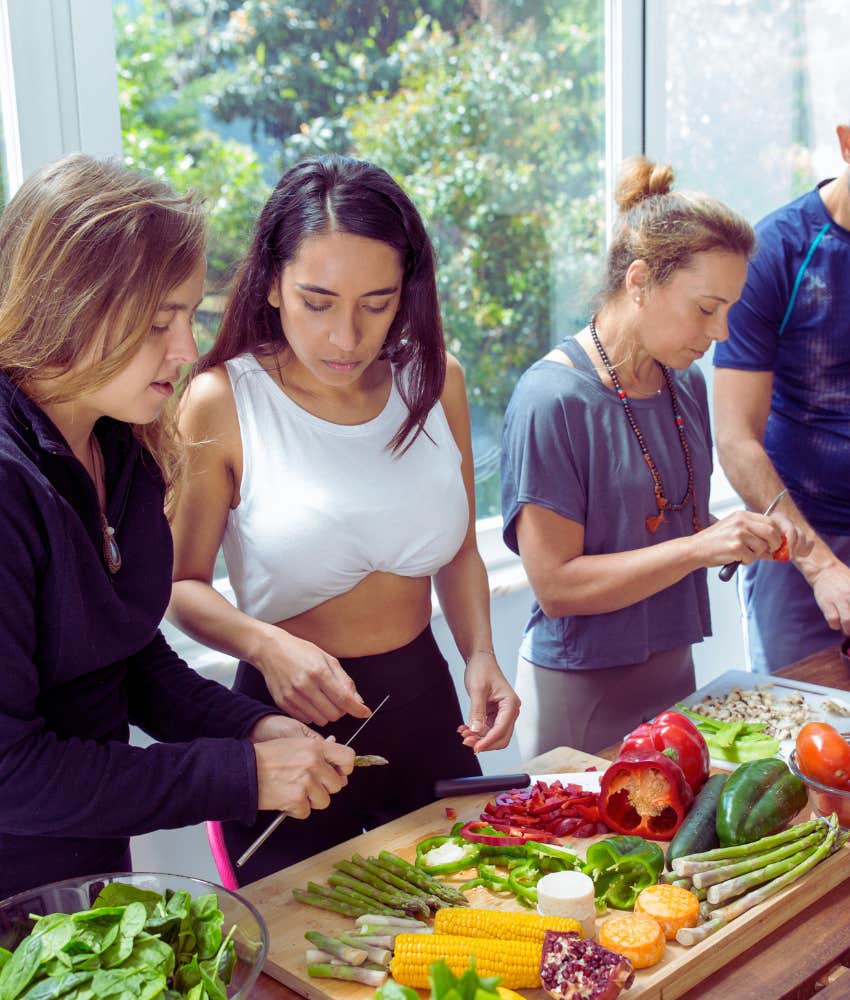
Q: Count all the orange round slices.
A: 2